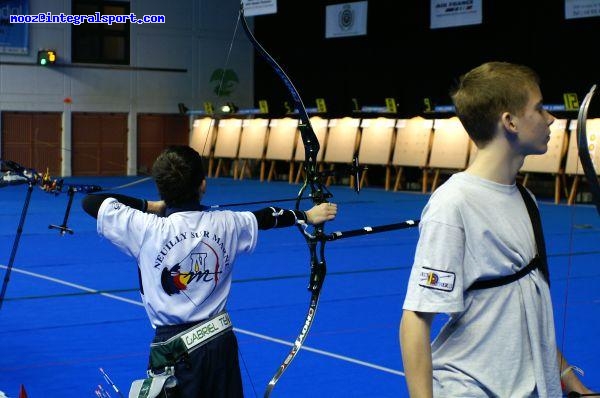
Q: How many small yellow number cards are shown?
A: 5